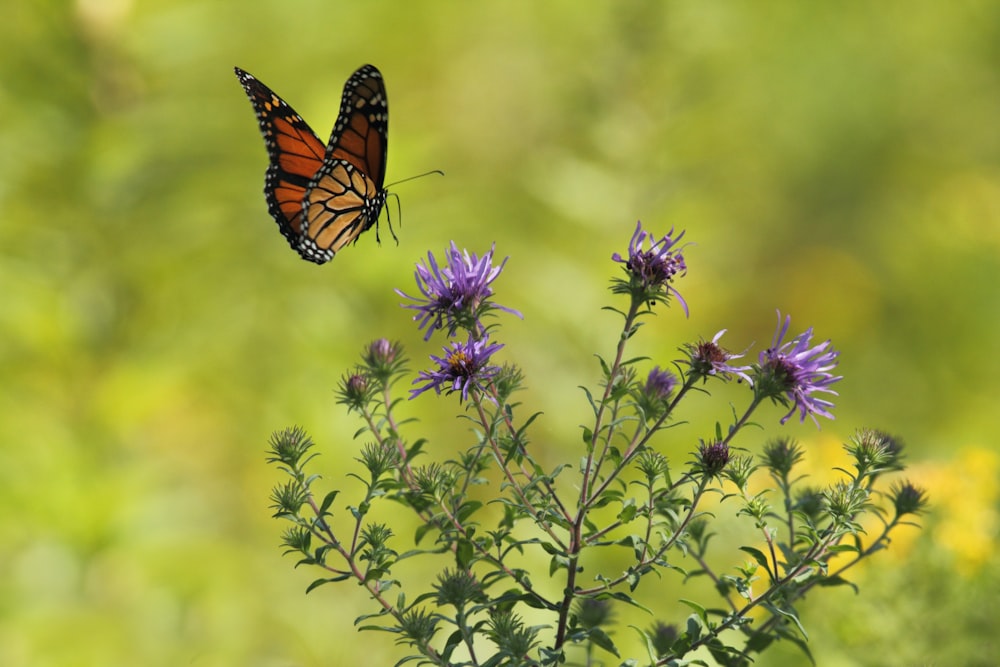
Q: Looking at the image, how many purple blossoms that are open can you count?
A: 5